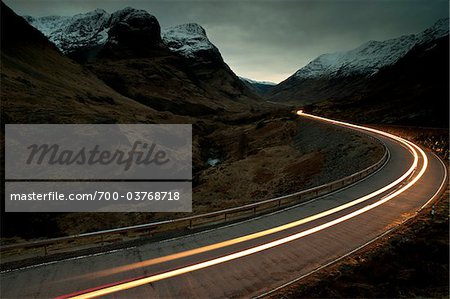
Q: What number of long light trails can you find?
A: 2